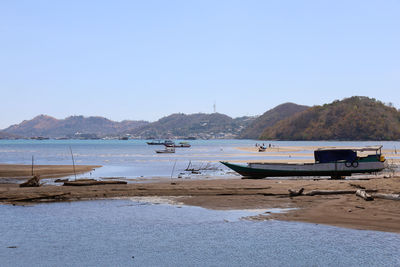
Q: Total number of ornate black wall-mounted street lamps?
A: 0